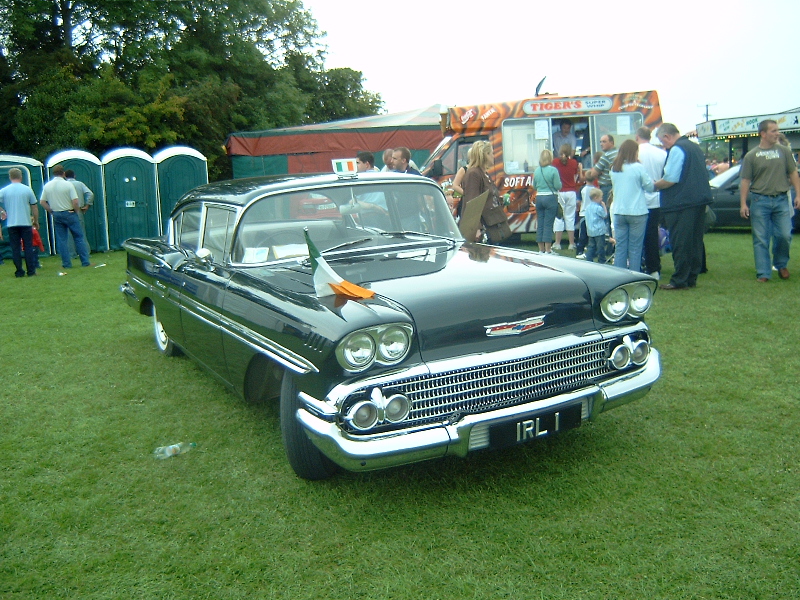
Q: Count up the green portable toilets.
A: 4